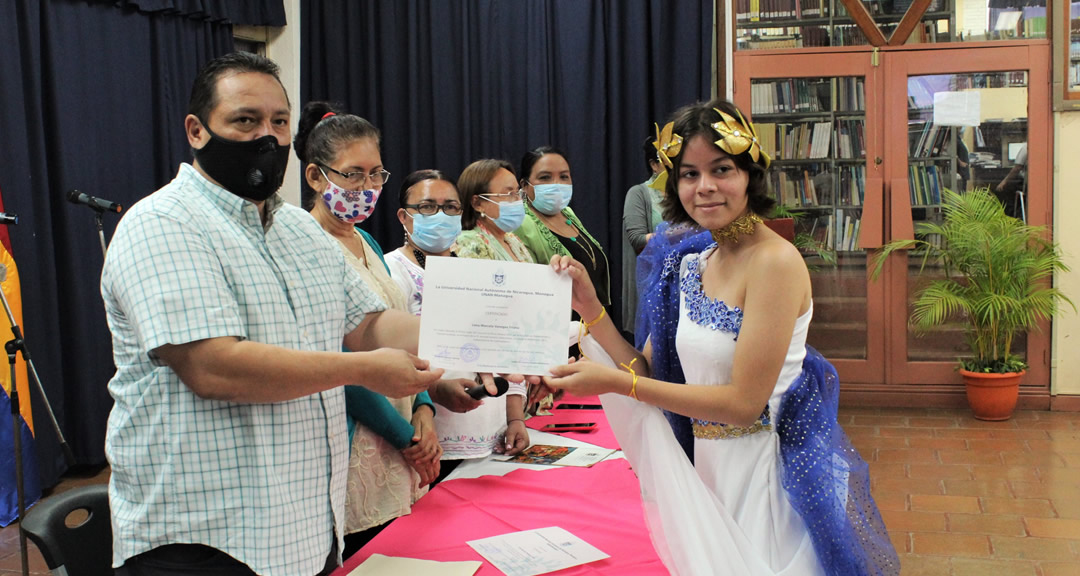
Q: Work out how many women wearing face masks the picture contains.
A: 4